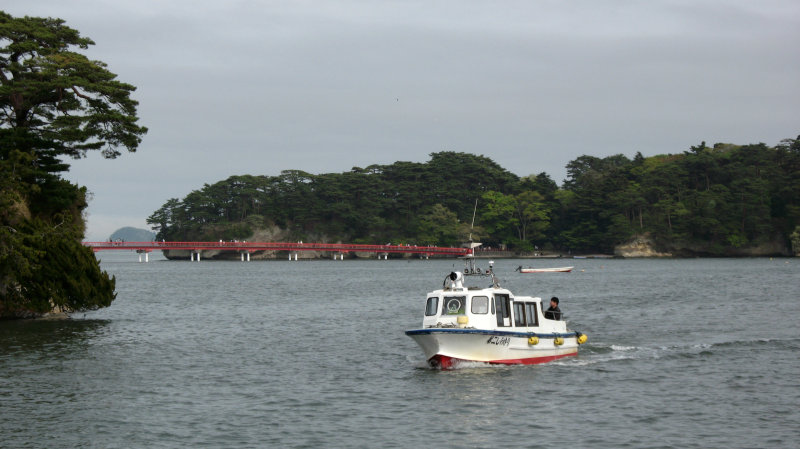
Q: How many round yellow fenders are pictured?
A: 3